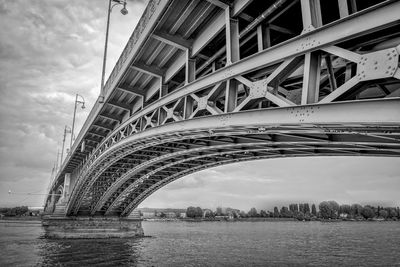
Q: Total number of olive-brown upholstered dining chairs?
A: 0